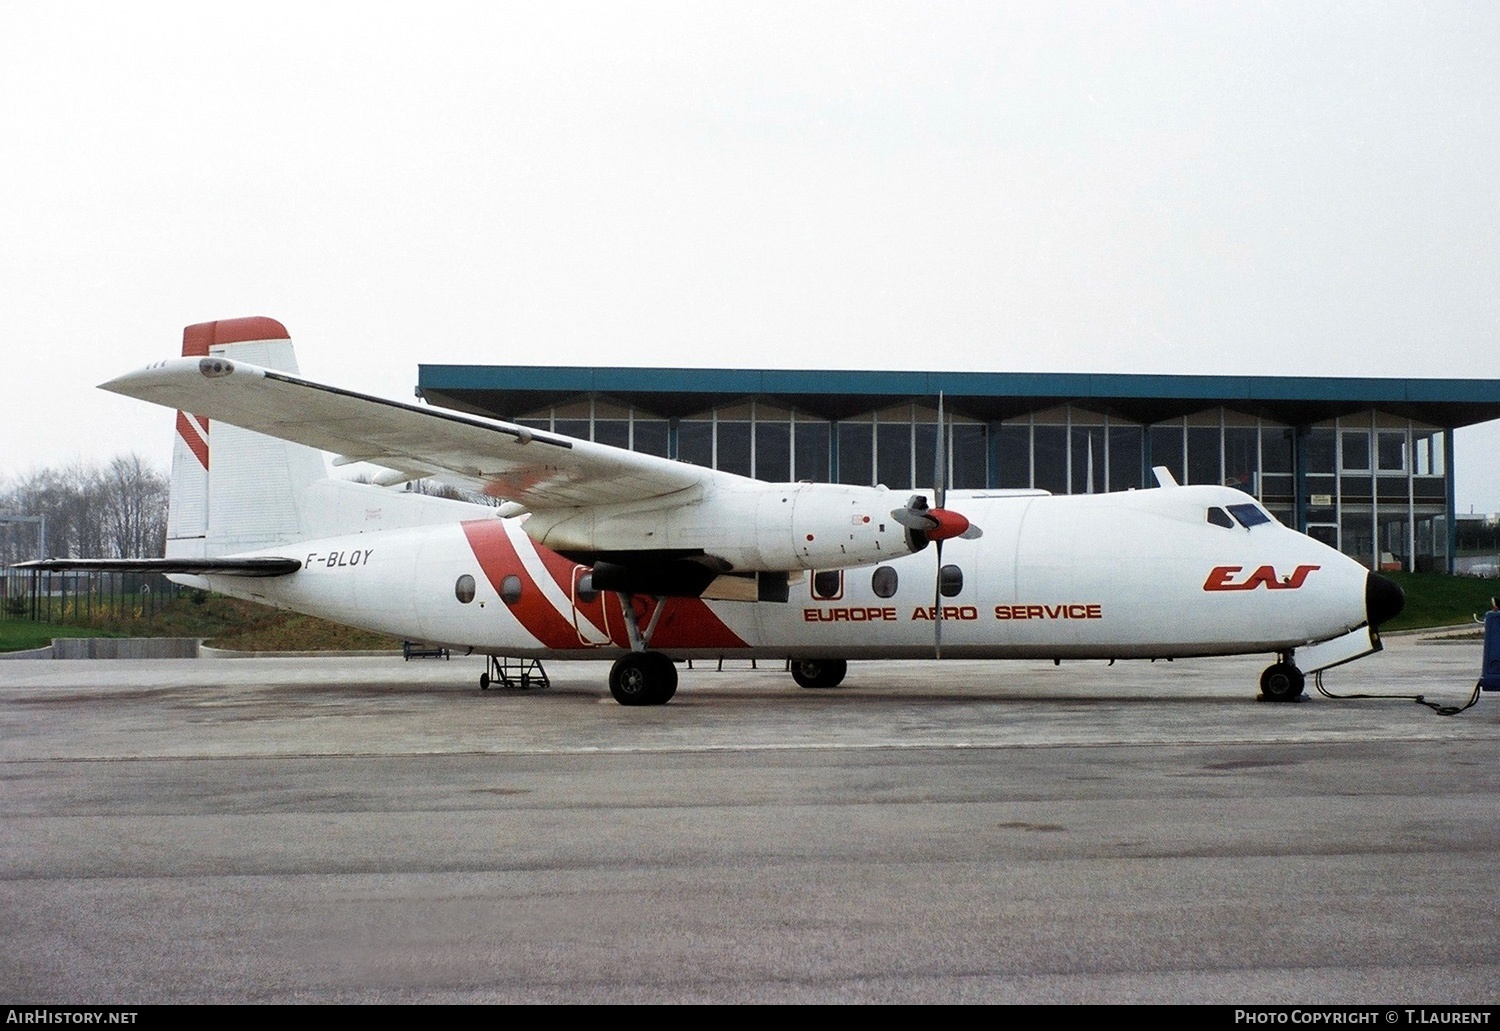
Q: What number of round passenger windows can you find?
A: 6